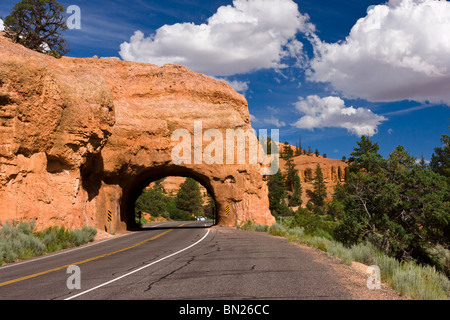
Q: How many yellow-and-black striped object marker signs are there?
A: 2